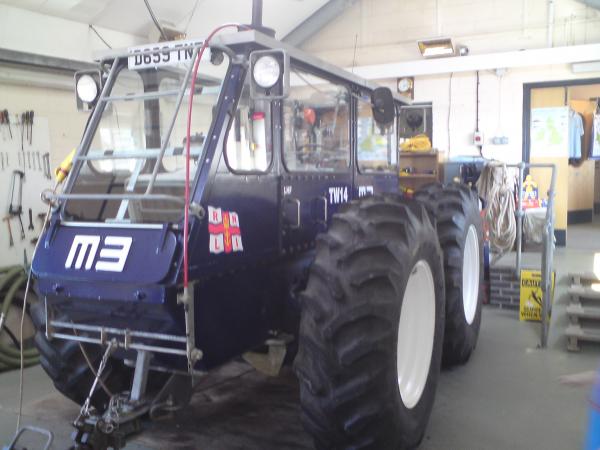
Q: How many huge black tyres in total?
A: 3